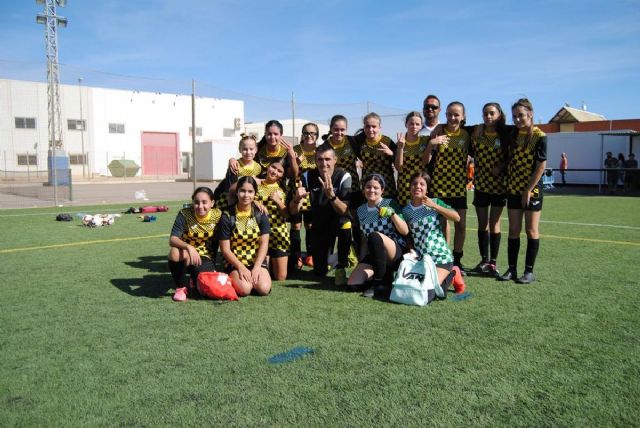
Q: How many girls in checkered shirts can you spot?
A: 14